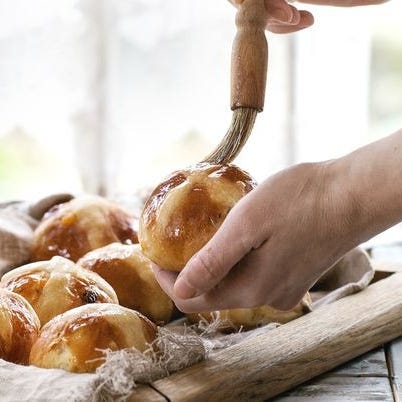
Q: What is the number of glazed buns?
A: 7